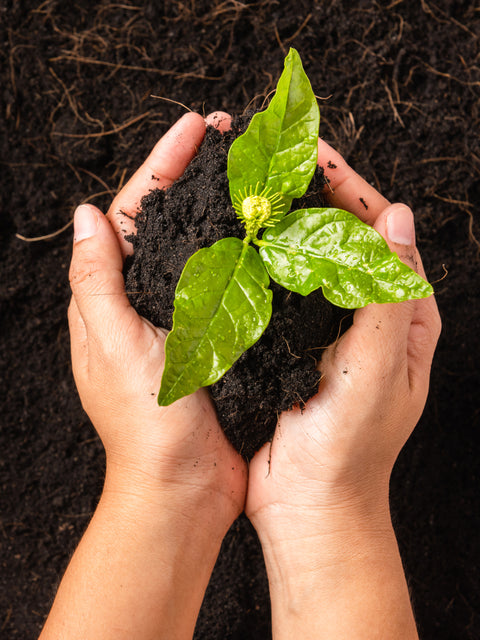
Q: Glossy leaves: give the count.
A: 3